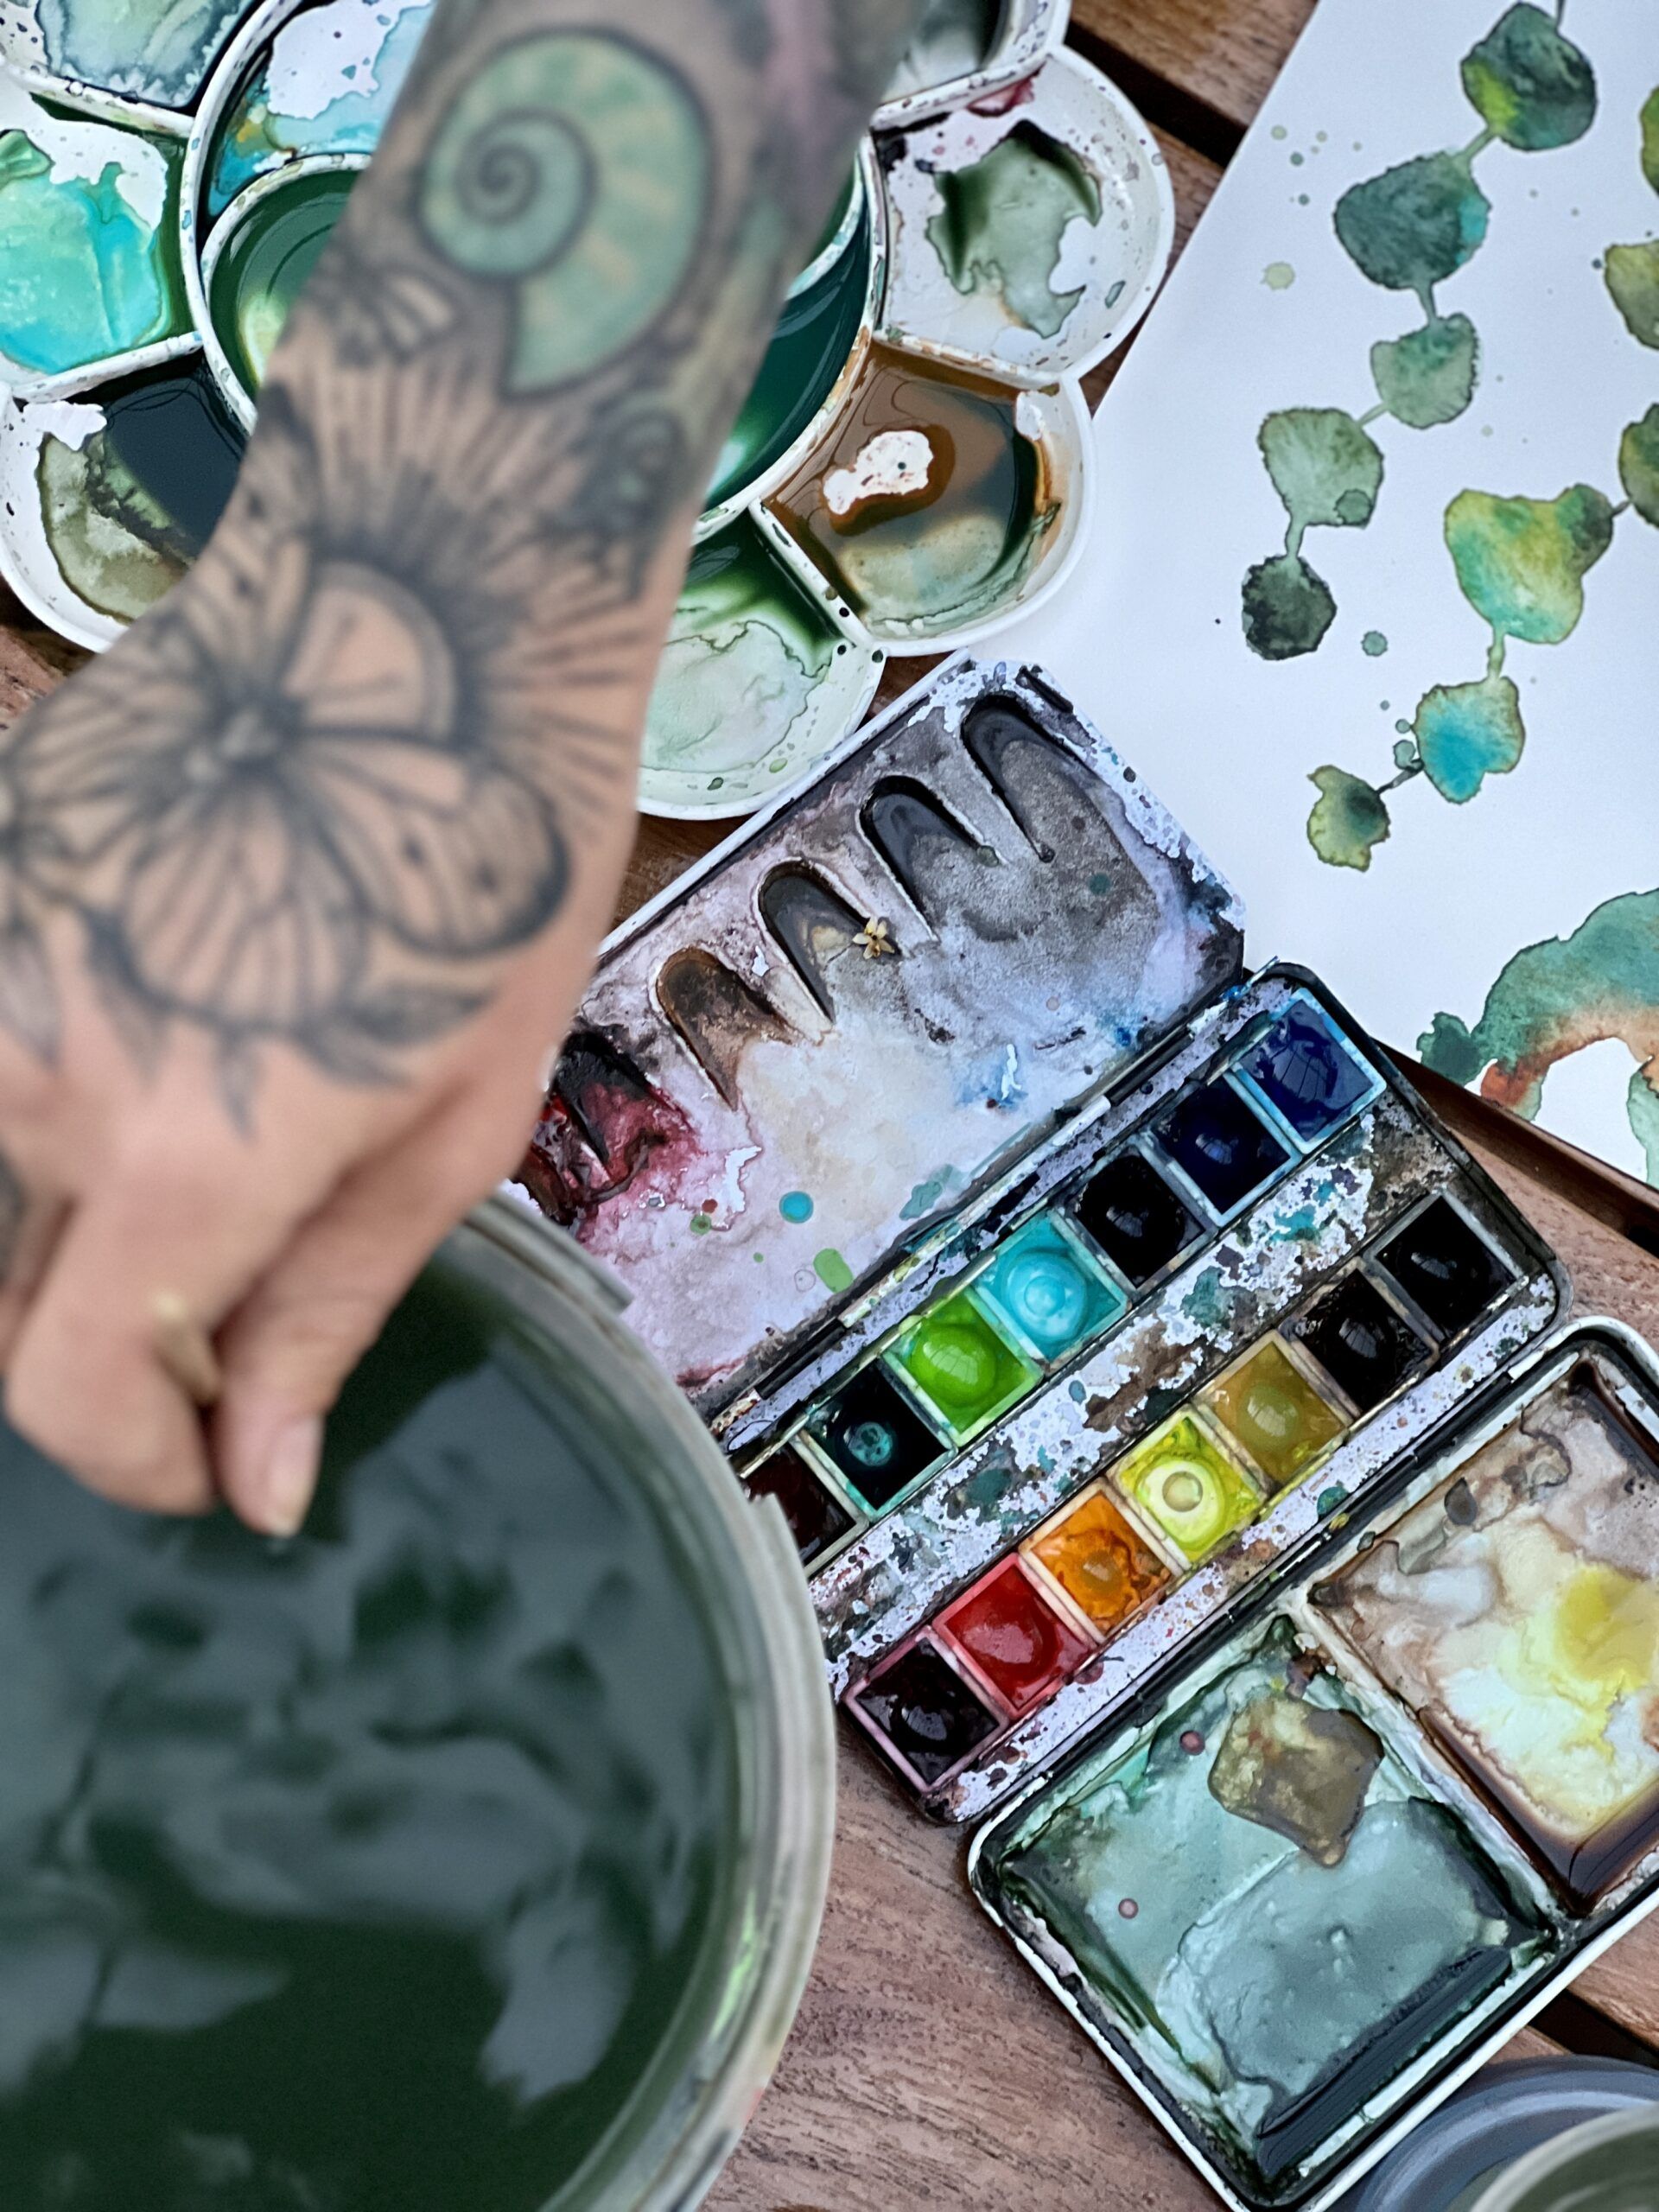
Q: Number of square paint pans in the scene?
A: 14